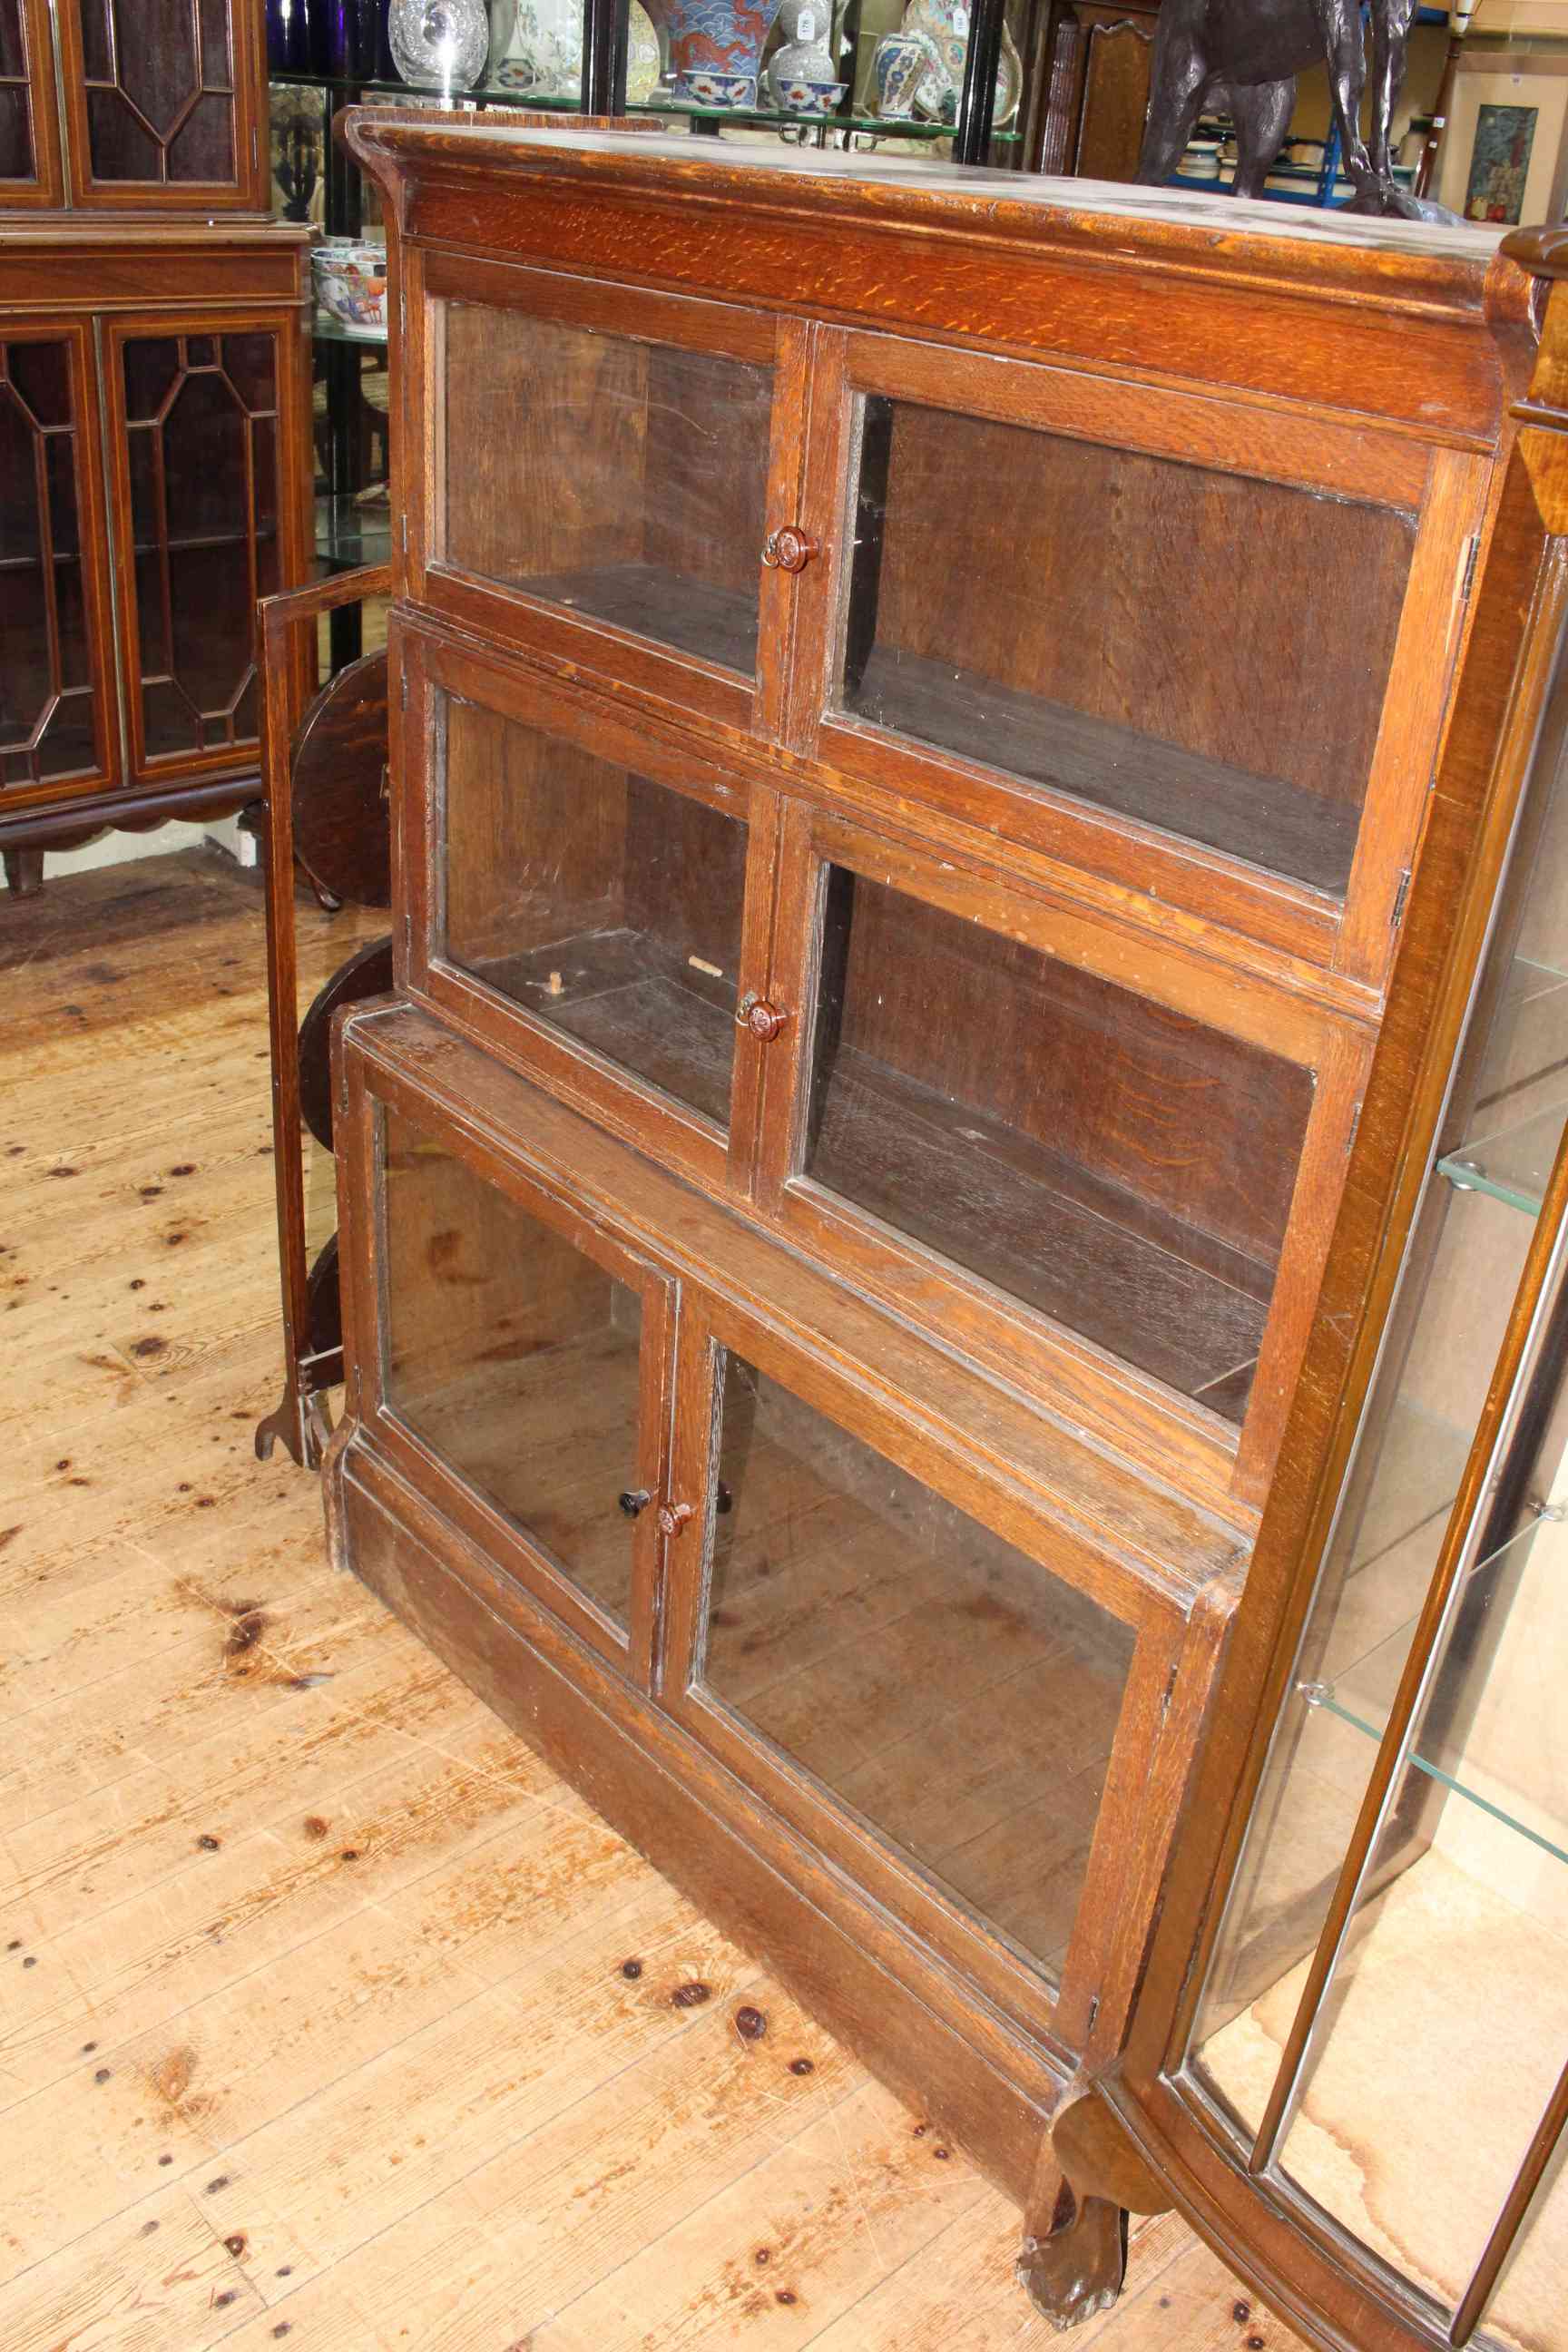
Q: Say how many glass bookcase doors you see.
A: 6